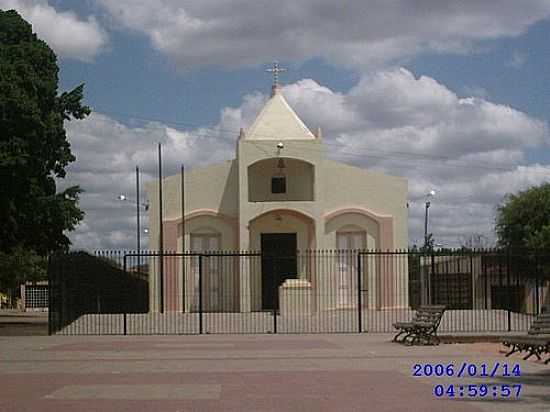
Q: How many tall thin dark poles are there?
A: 3